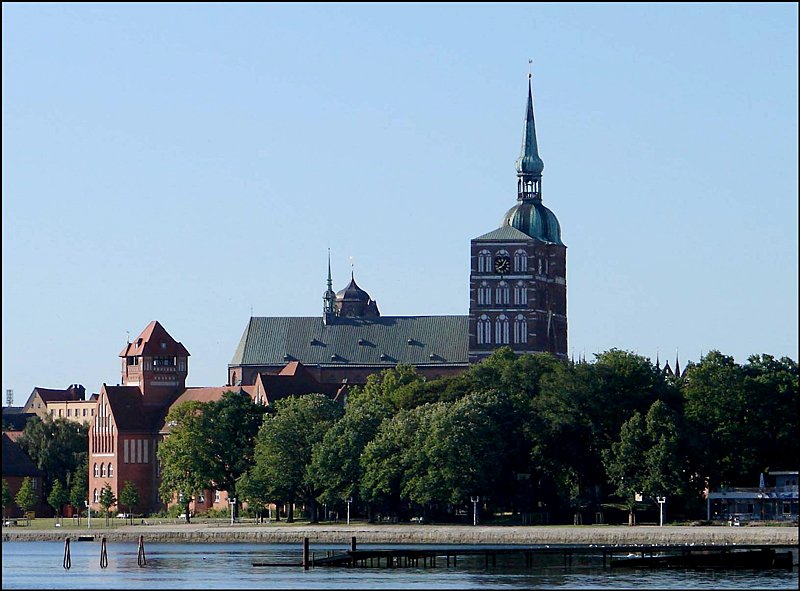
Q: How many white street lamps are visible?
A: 5